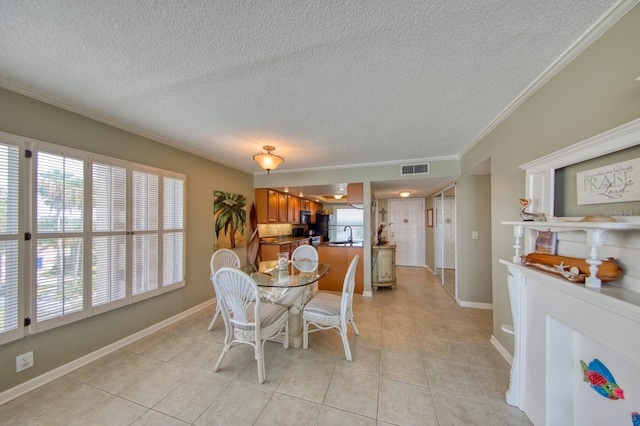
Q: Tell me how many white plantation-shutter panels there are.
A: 5